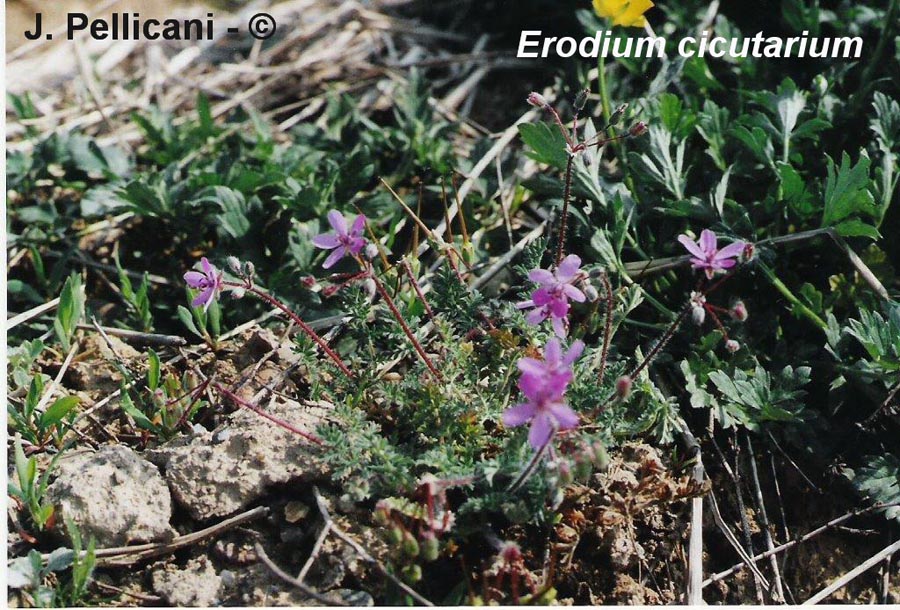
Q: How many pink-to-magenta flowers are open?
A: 7